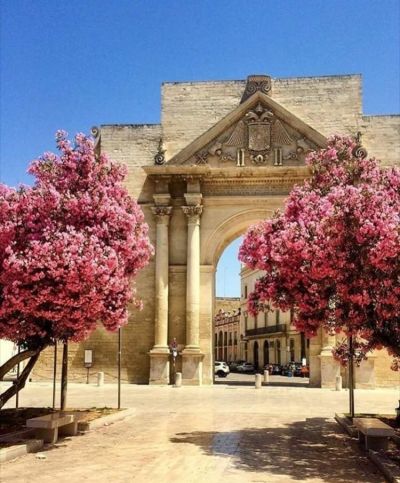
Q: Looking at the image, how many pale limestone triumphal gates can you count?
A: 1